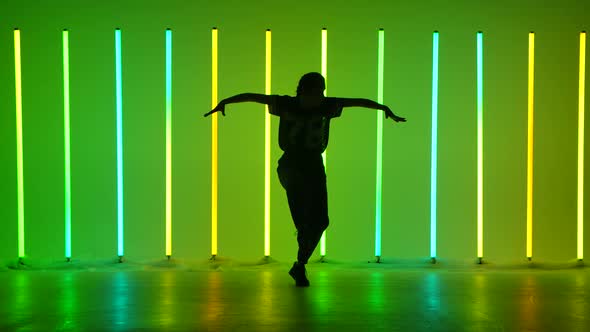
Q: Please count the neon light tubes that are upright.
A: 12